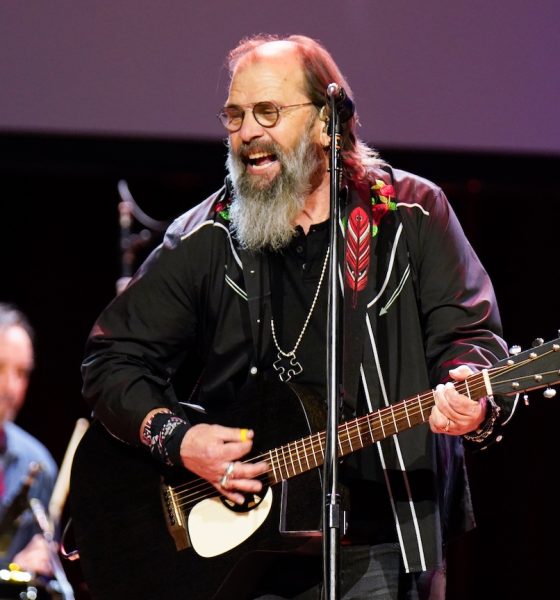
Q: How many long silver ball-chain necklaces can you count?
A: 1